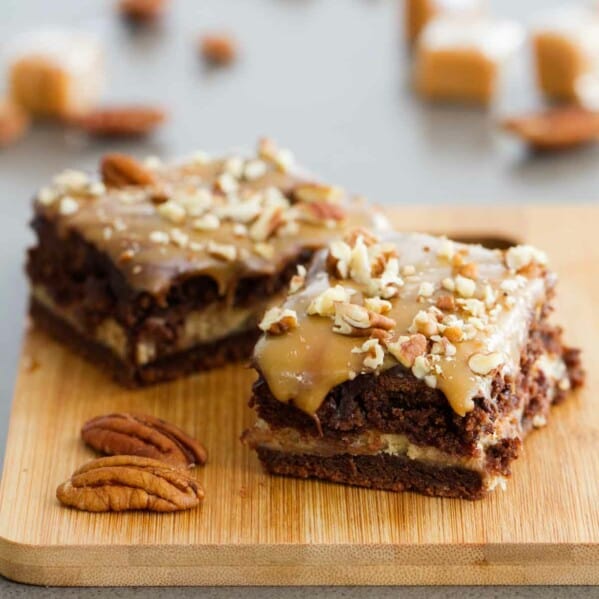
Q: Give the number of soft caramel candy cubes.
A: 4